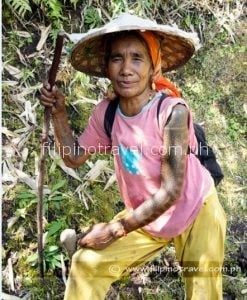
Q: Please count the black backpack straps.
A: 2